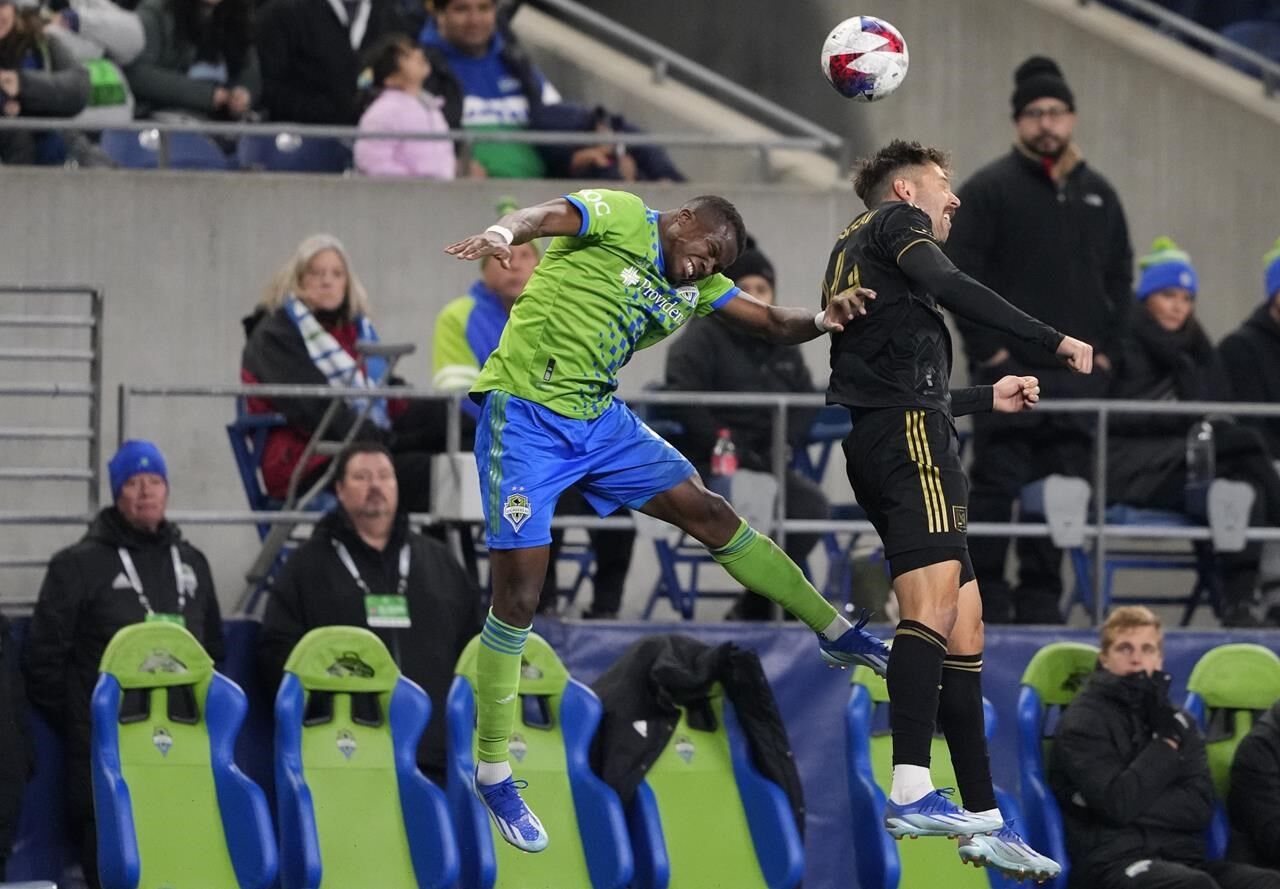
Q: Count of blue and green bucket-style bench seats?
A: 7